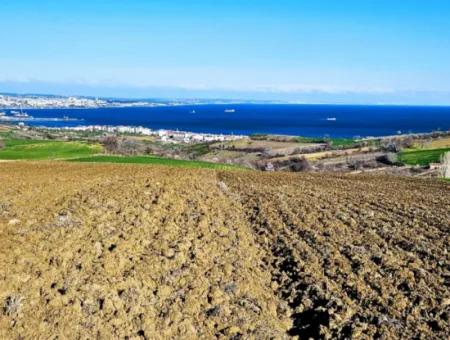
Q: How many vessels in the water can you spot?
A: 3